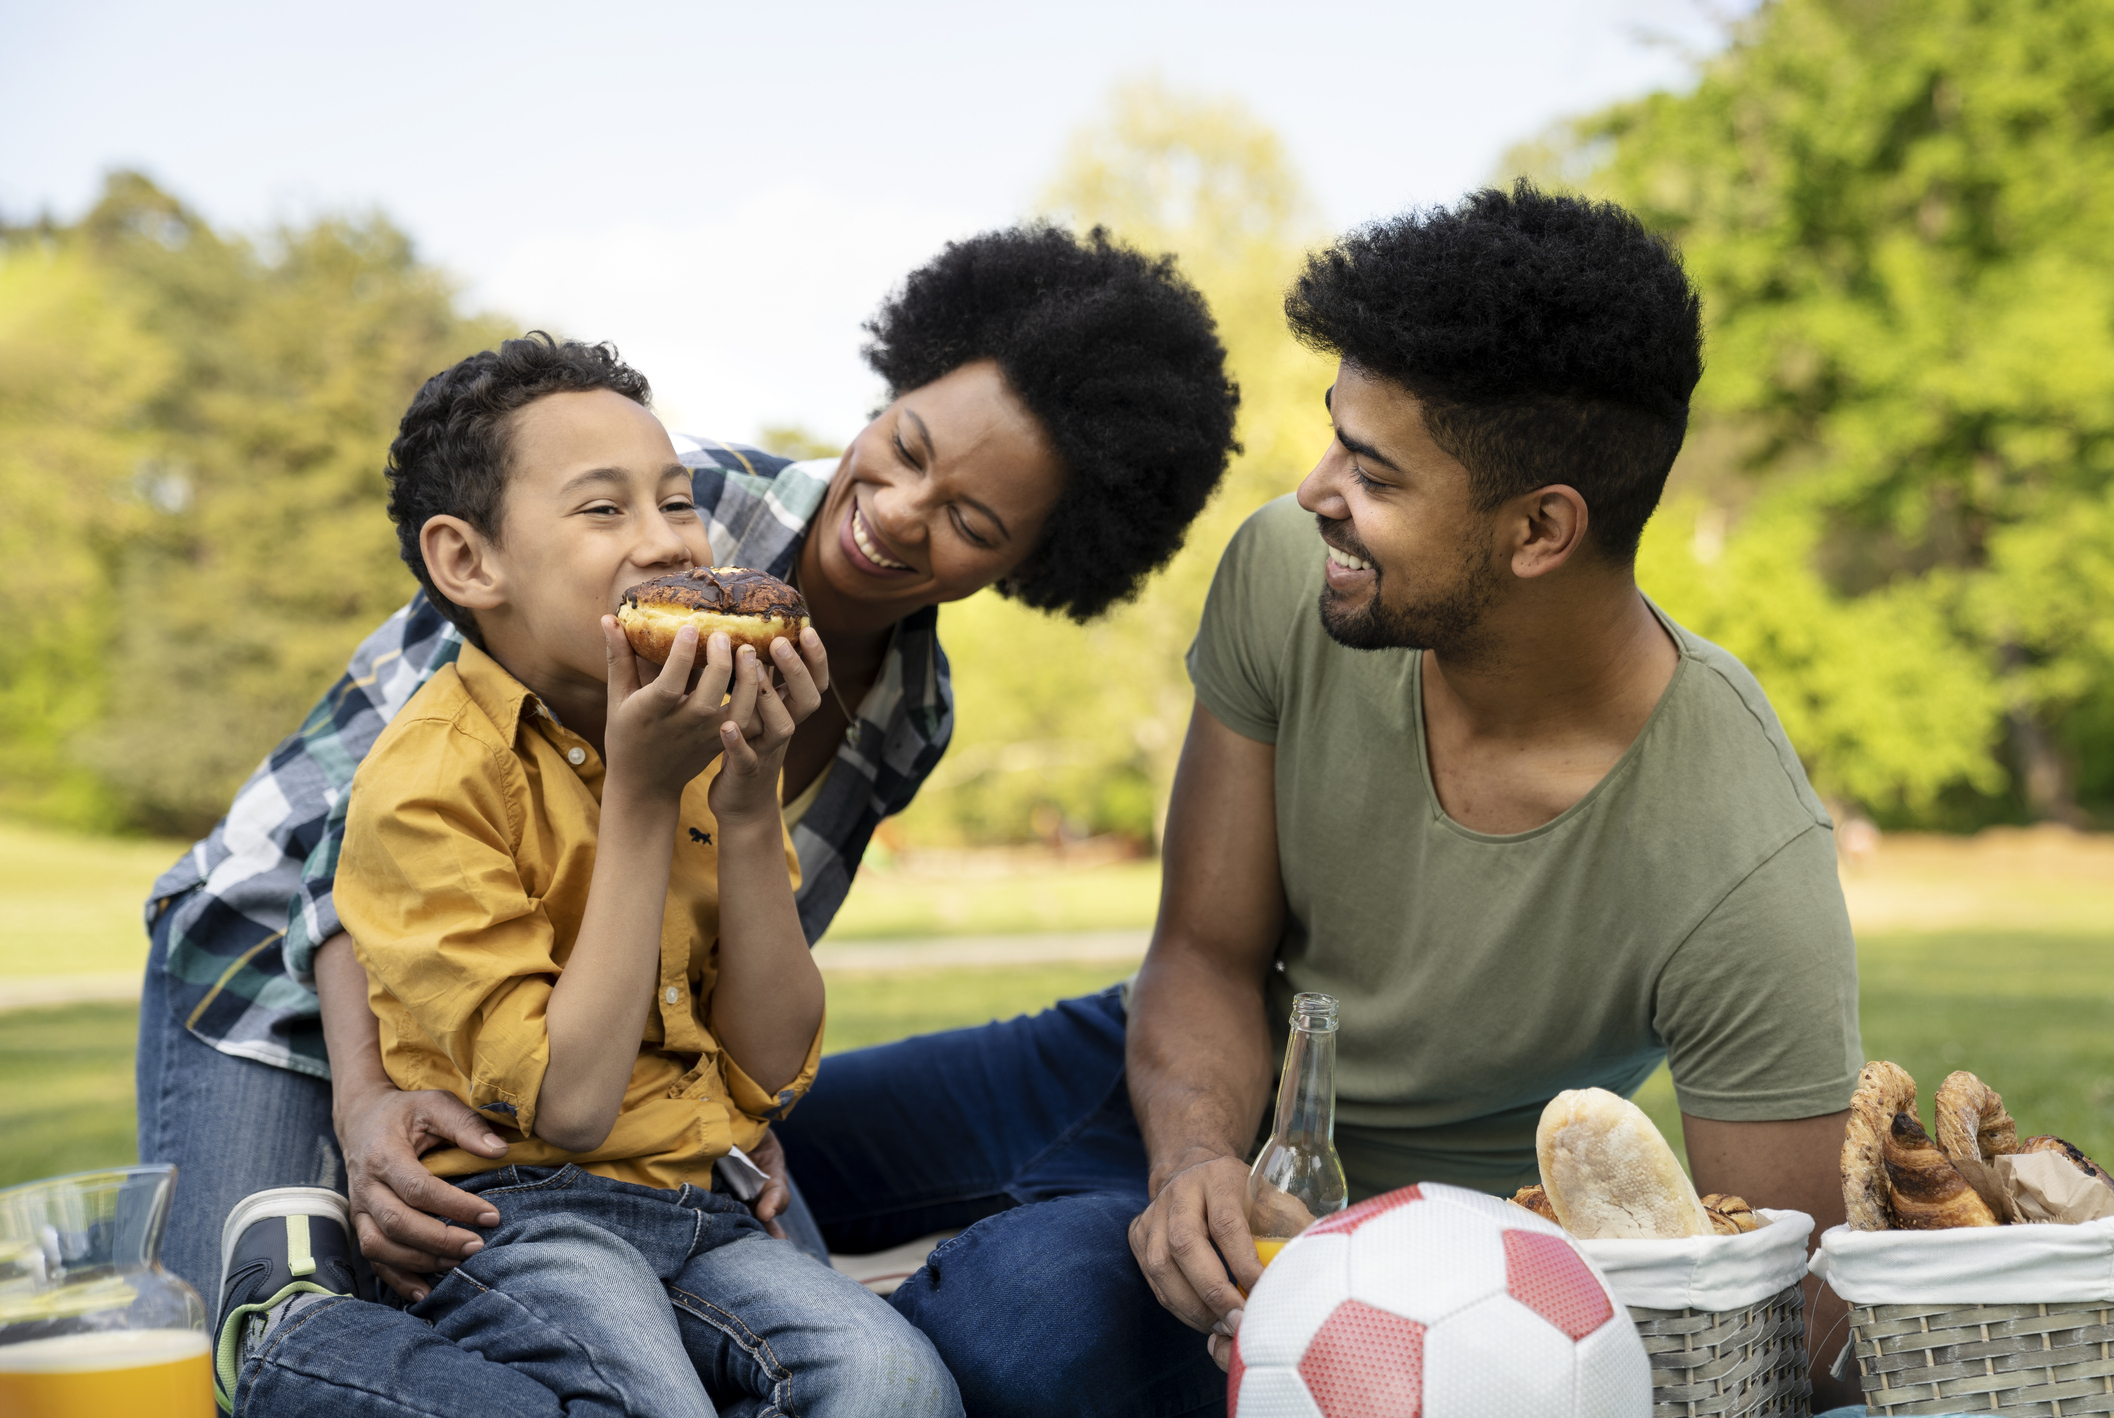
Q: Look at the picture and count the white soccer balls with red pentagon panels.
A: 1